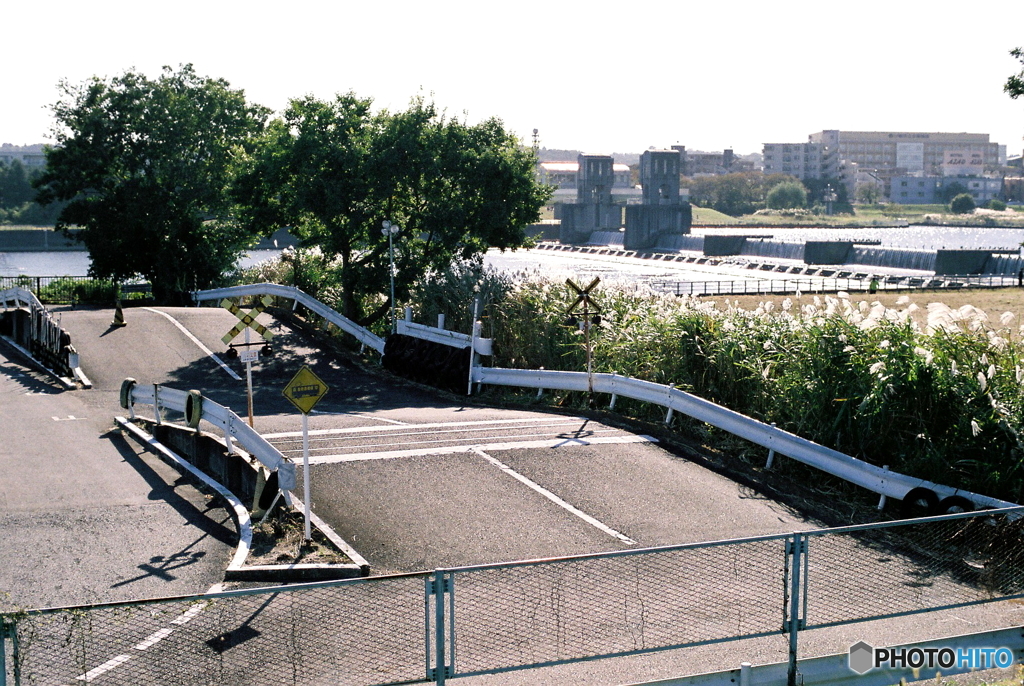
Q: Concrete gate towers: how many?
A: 2